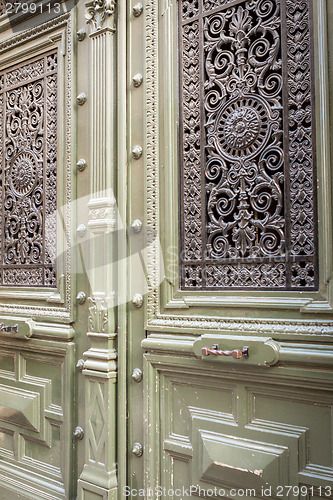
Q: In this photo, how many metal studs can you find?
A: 14